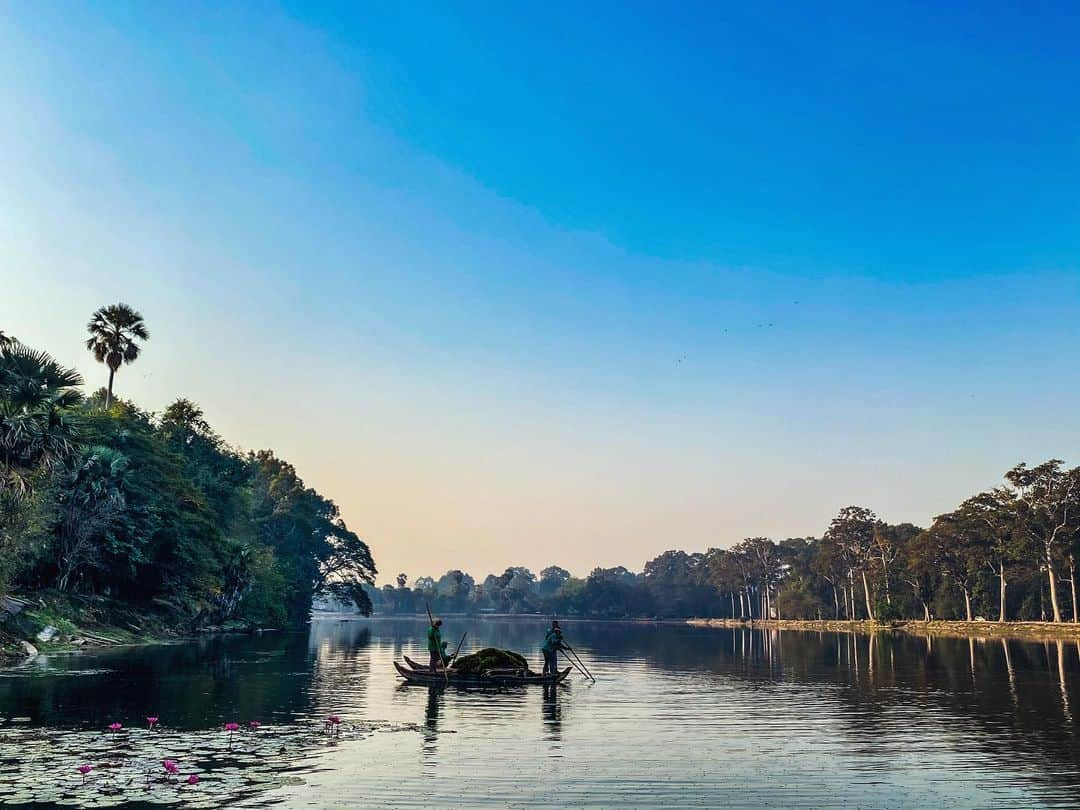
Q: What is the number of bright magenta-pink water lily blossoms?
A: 8